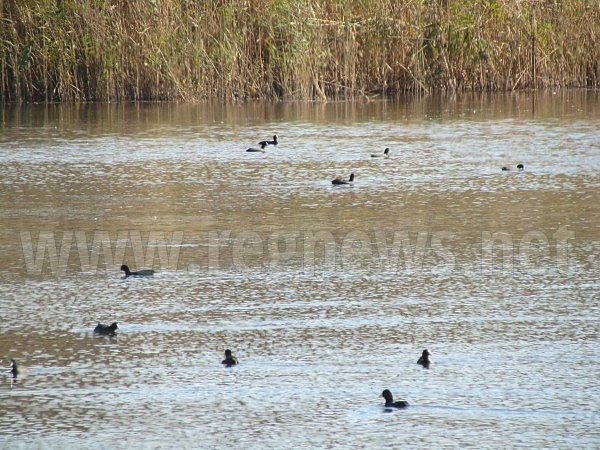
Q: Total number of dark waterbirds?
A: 11